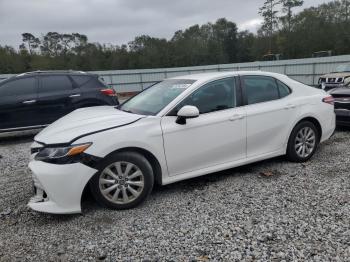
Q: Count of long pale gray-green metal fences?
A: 1